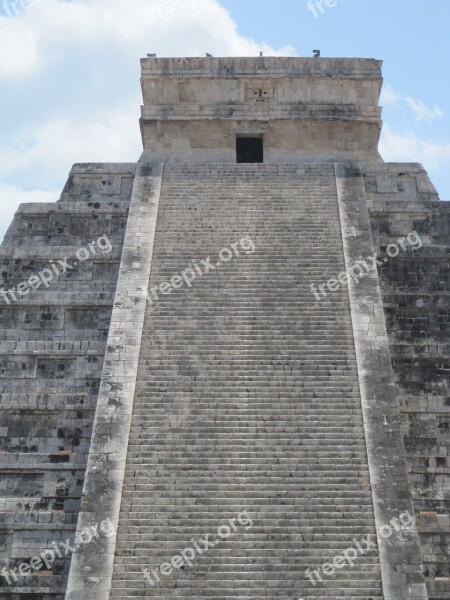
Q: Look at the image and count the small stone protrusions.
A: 4